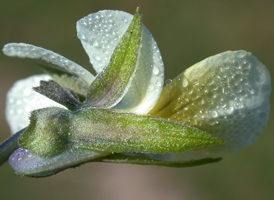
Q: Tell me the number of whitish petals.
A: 4